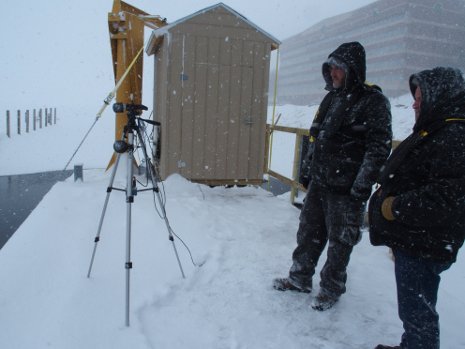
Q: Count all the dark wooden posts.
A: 8